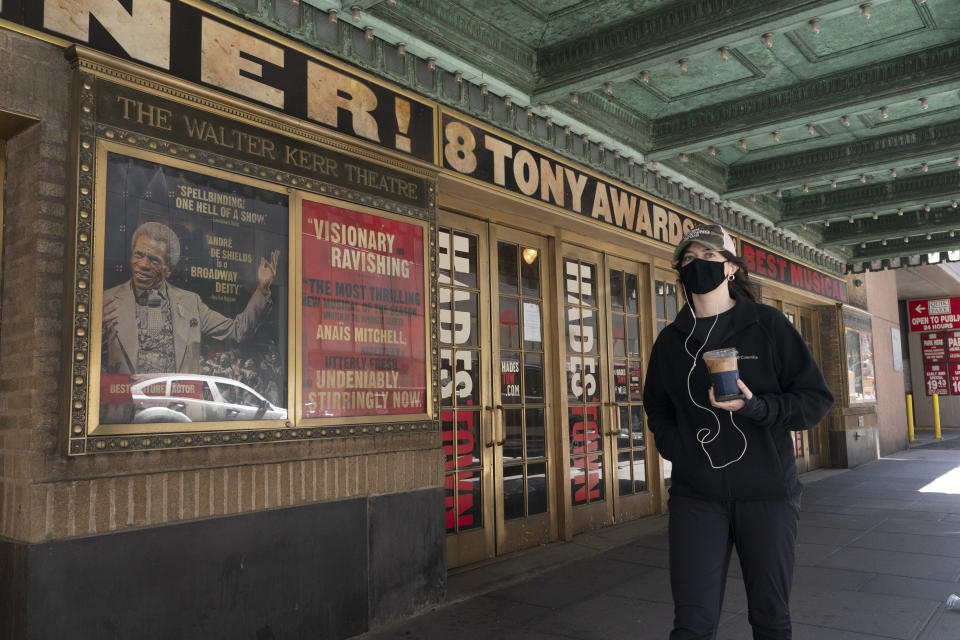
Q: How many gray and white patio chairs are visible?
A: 0